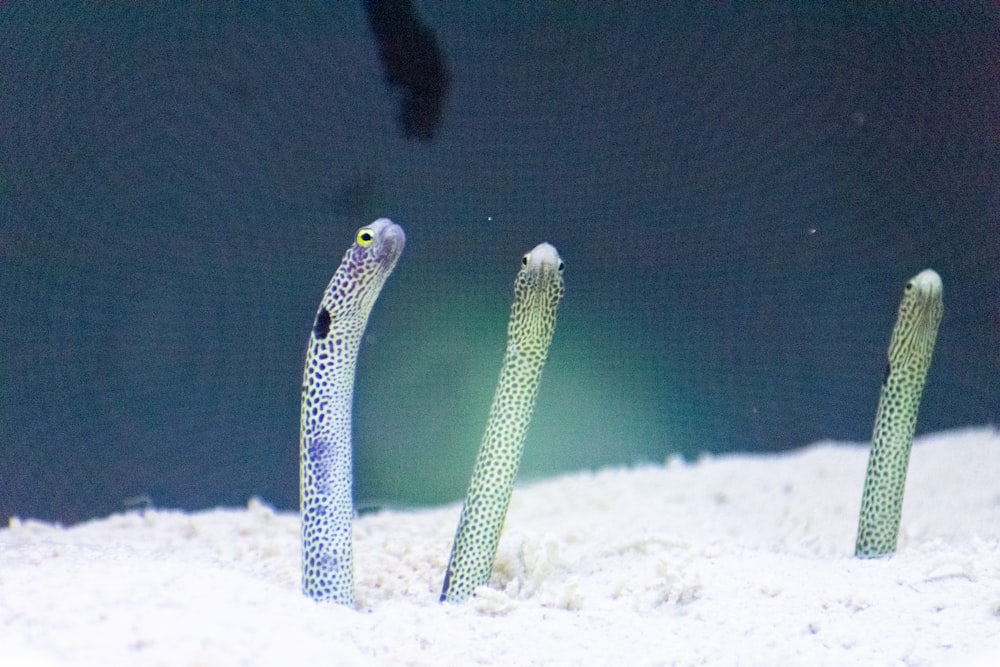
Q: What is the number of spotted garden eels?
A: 3